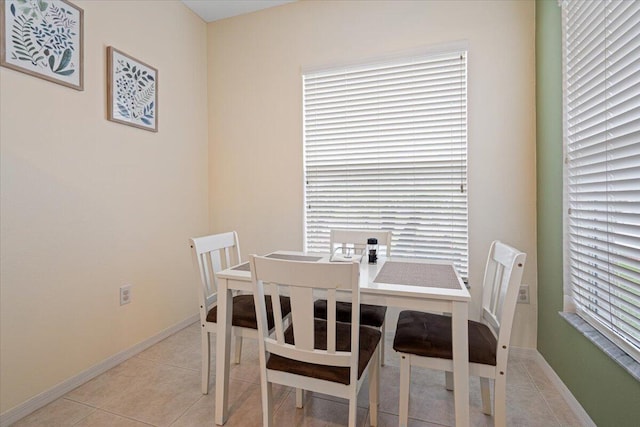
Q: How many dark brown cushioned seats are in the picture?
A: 4